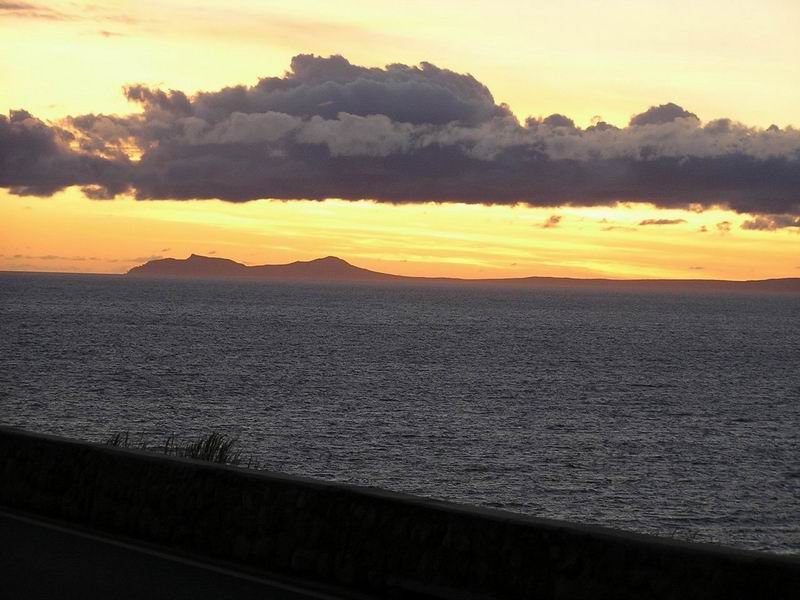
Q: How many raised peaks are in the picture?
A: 2